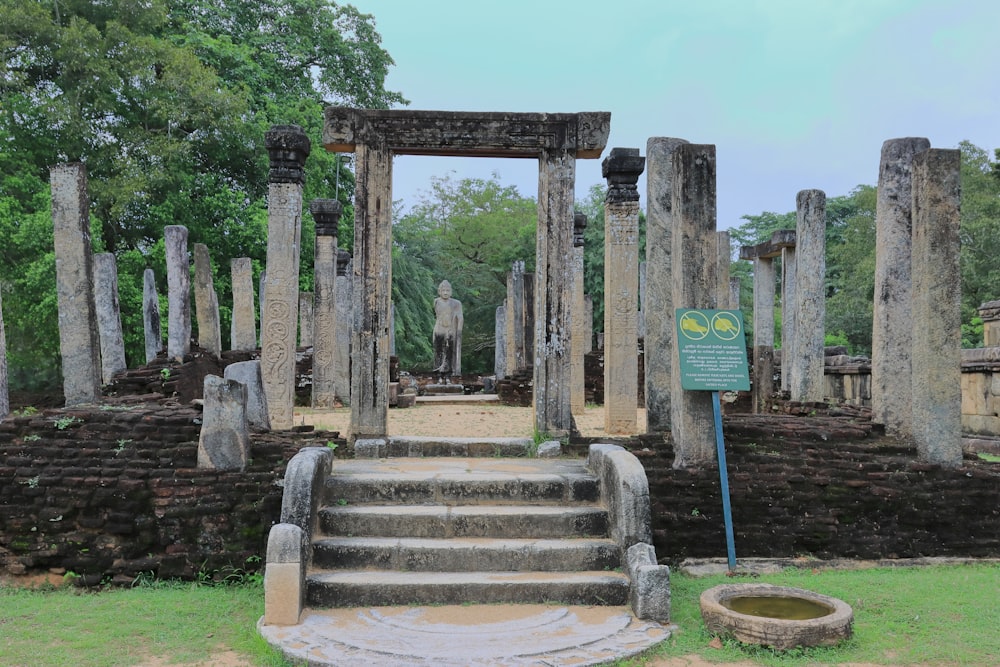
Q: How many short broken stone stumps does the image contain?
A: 2